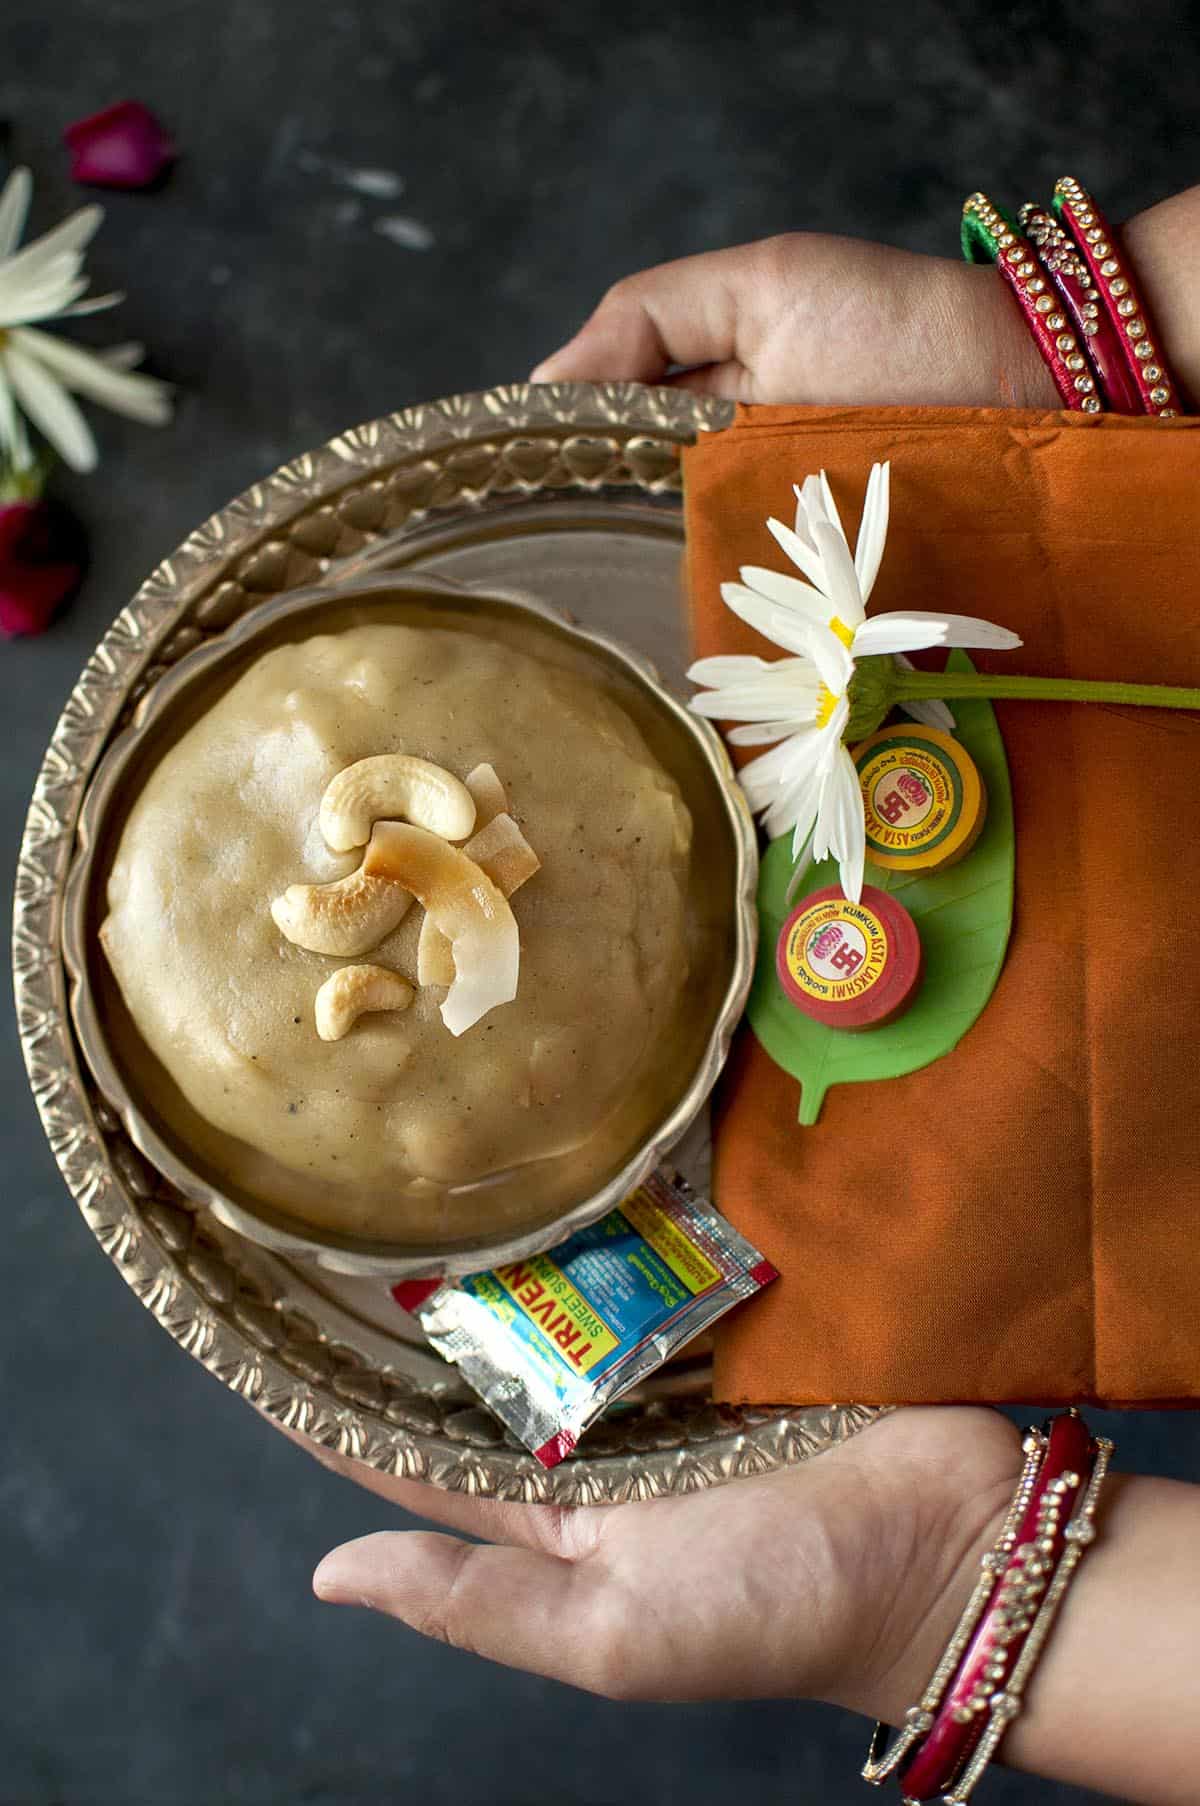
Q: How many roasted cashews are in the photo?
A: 3